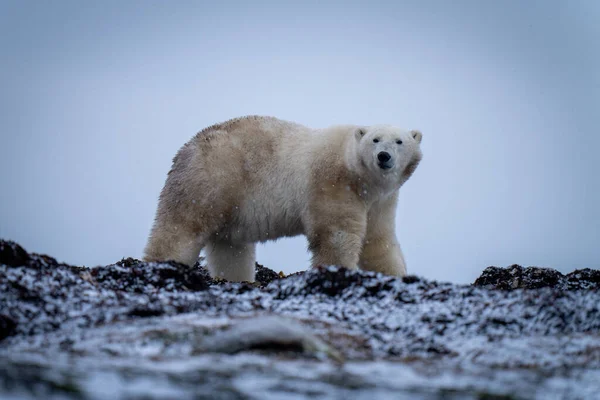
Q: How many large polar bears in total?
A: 1